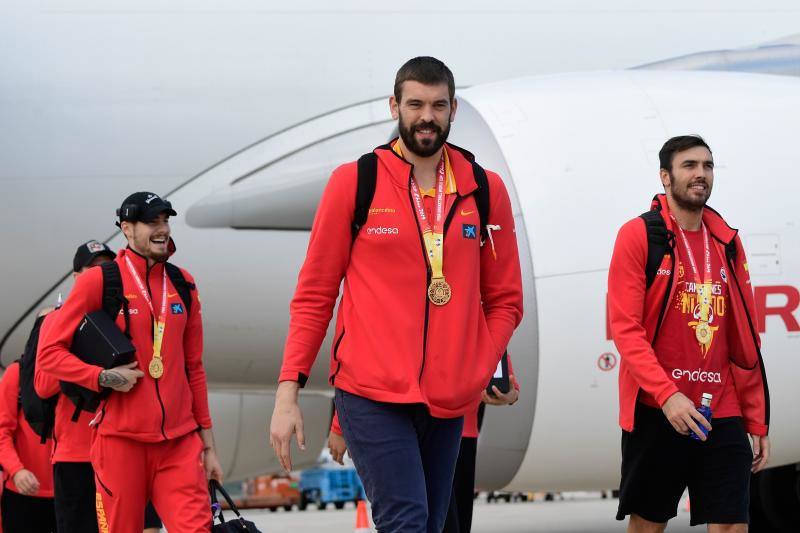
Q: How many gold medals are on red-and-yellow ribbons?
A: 3